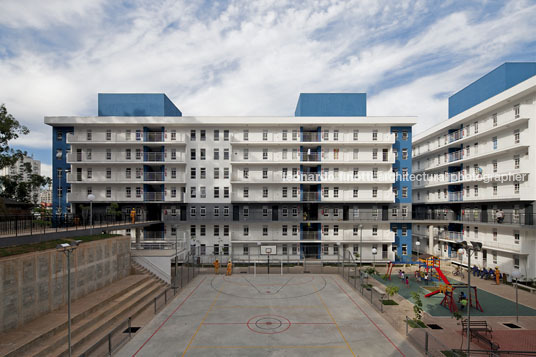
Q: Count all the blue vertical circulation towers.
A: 3